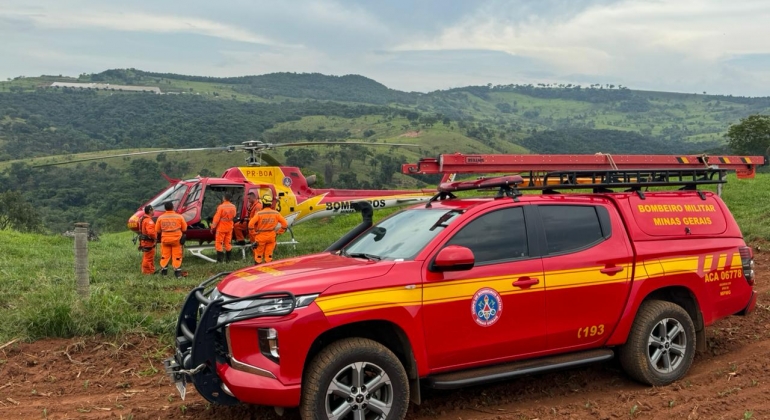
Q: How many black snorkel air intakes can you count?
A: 1